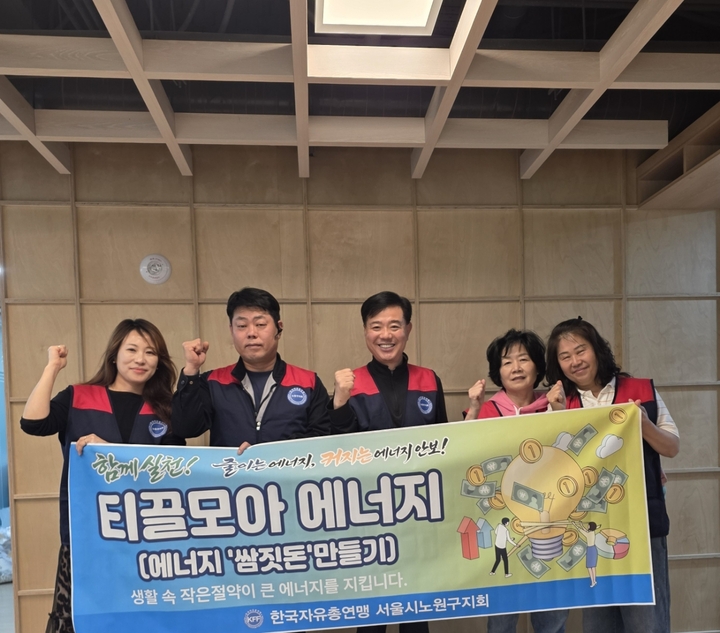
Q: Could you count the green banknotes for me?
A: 10